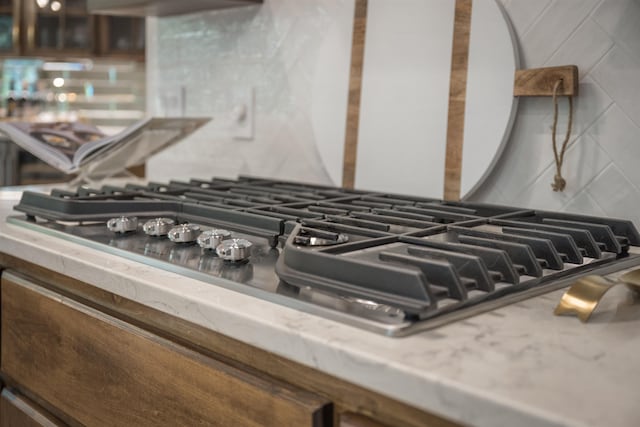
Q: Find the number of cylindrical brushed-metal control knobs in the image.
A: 5